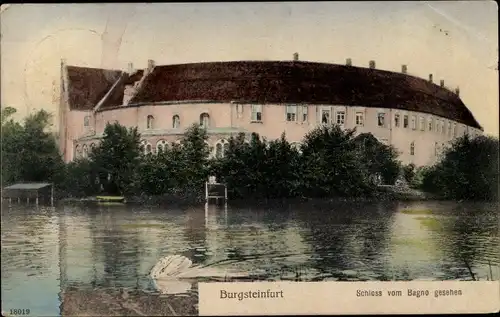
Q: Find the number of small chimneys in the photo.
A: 7